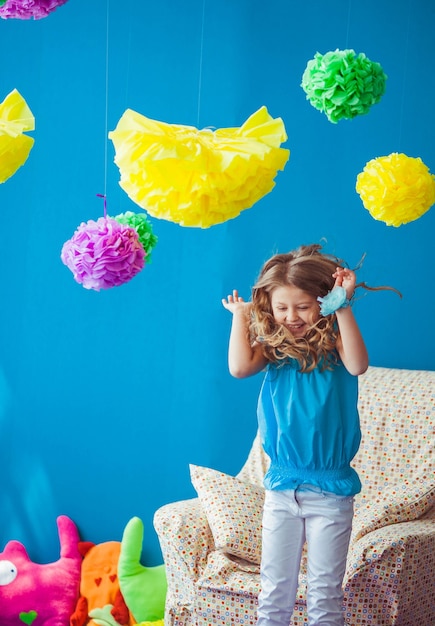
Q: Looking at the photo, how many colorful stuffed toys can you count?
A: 3